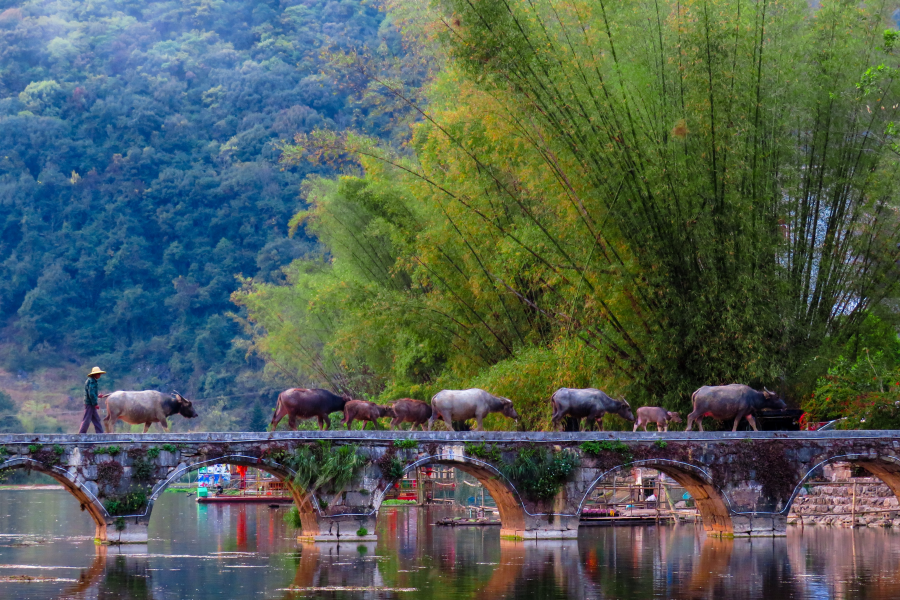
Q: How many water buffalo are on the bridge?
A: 8